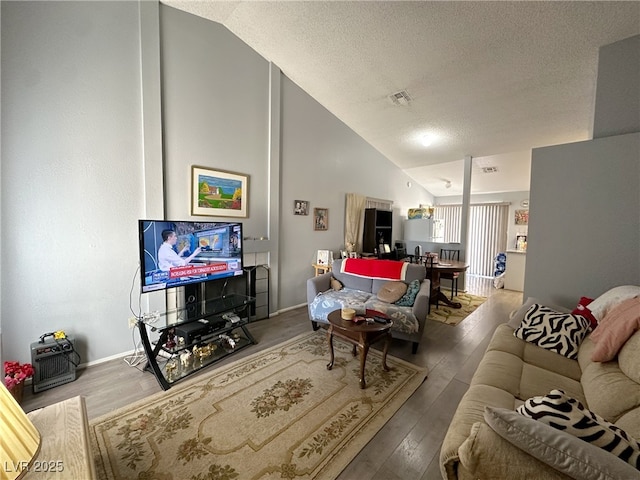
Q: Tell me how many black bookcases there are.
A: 1